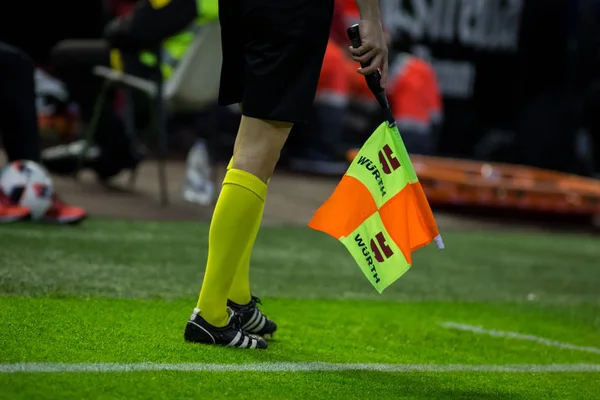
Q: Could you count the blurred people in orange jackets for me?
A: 2